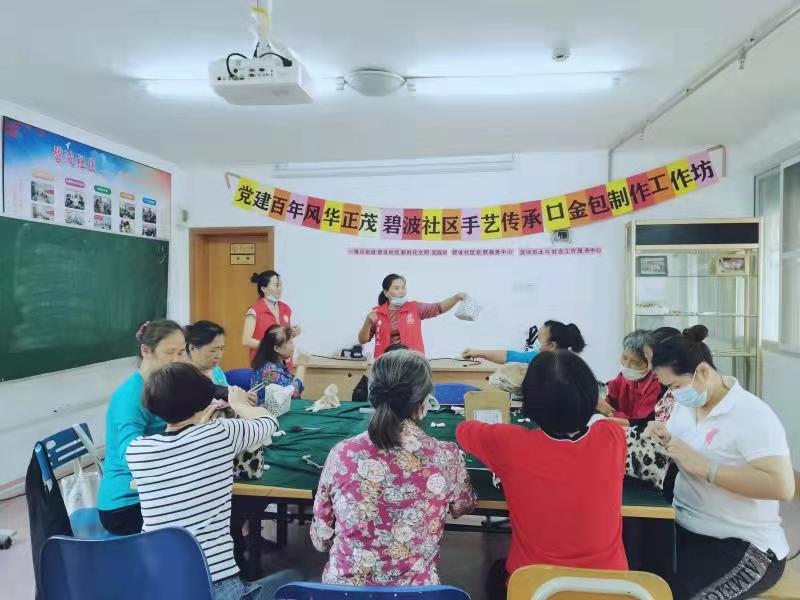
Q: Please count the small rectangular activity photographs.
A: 10